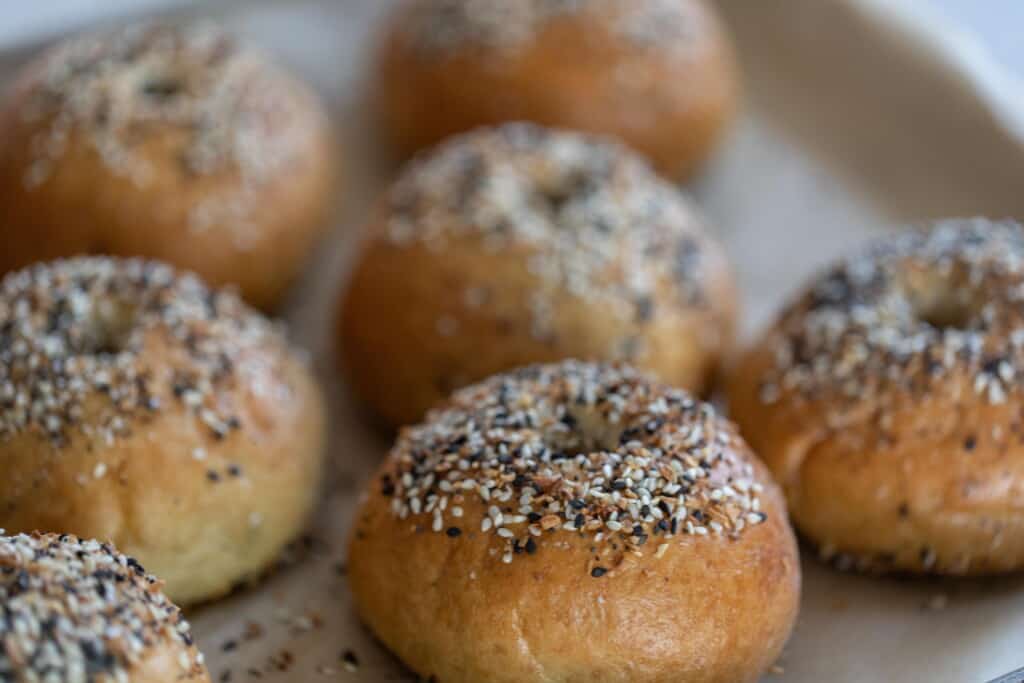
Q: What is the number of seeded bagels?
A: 7